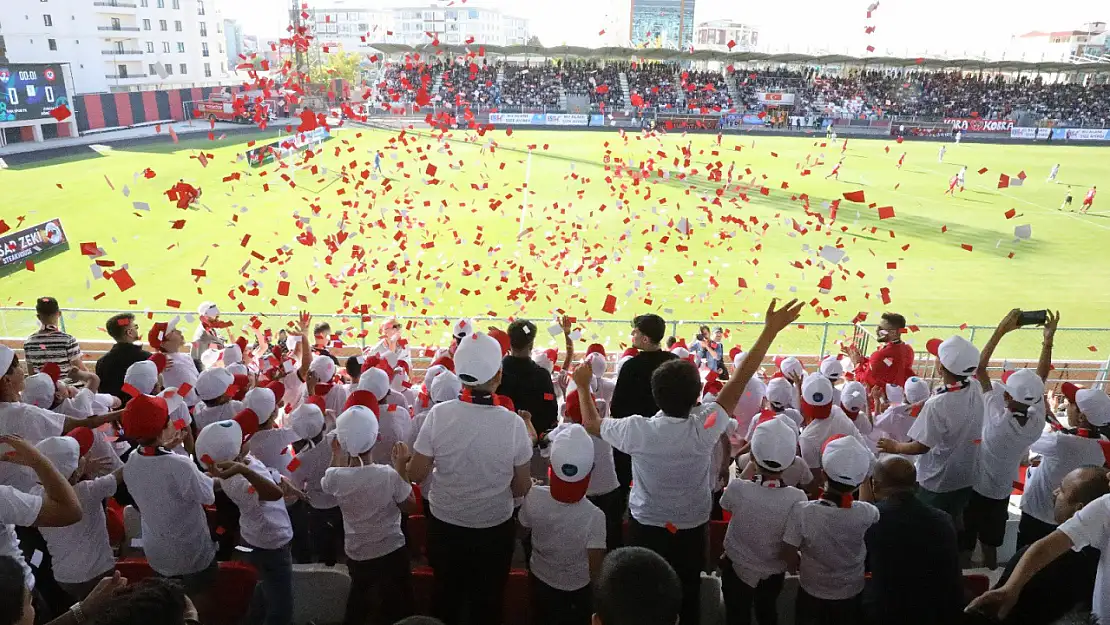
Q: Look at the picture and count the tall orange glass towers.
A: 0